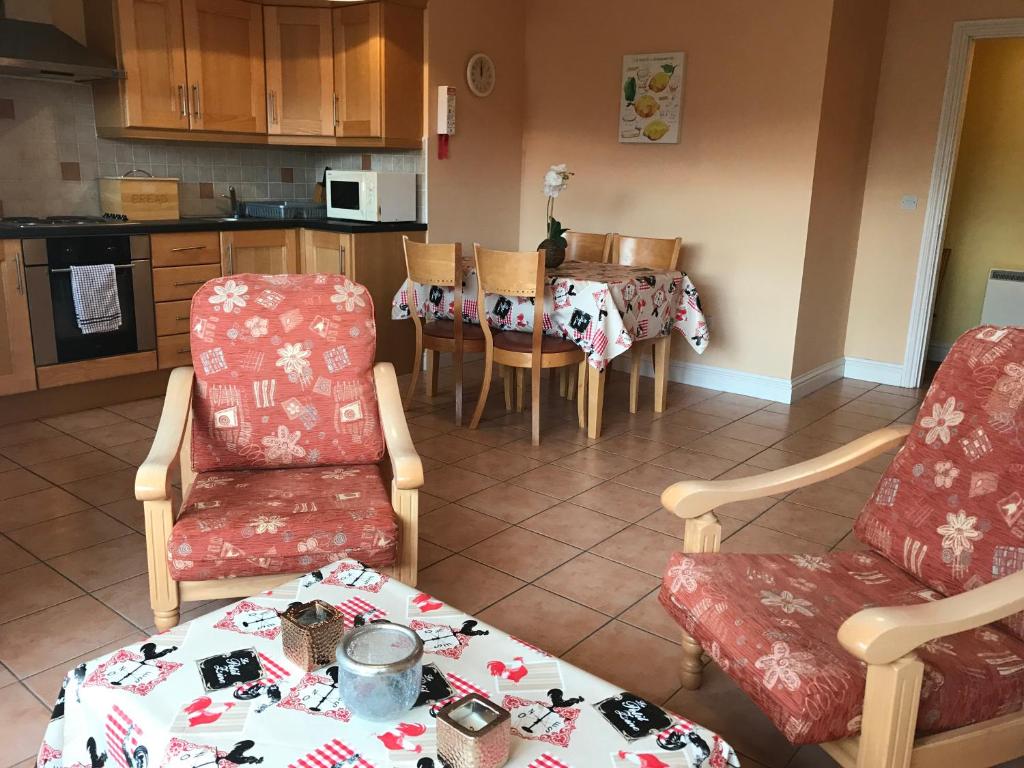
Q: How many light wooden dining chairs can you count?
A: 4